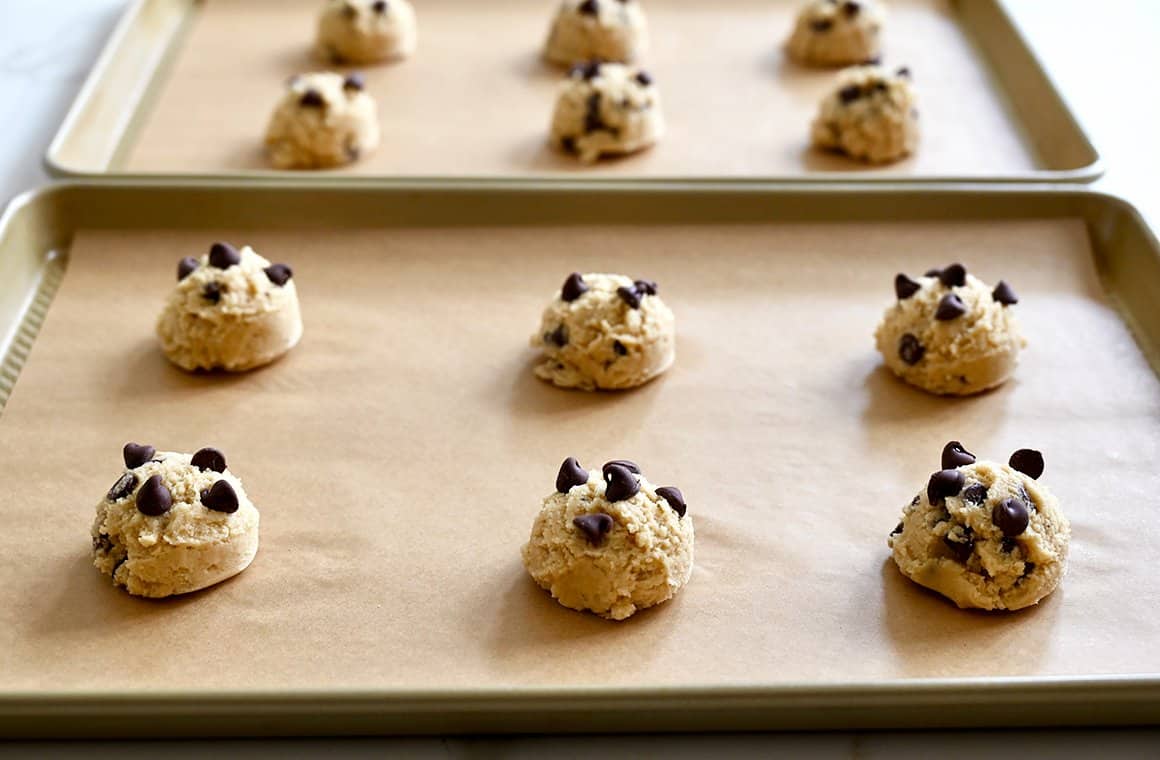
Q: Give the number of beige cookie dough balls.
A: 12